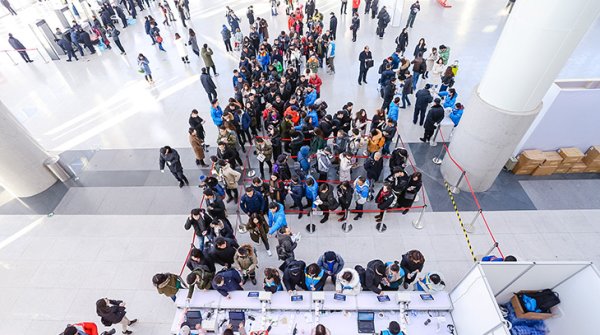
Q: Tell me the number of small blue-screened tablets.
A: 5